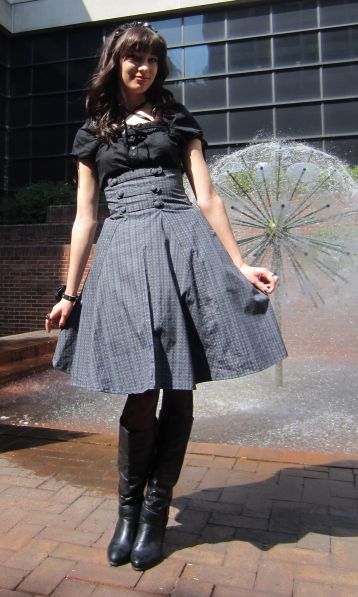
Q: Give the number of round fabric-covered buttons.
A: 6